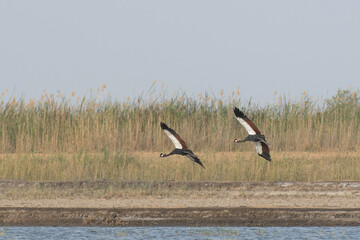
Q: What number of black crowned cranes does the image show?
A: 2